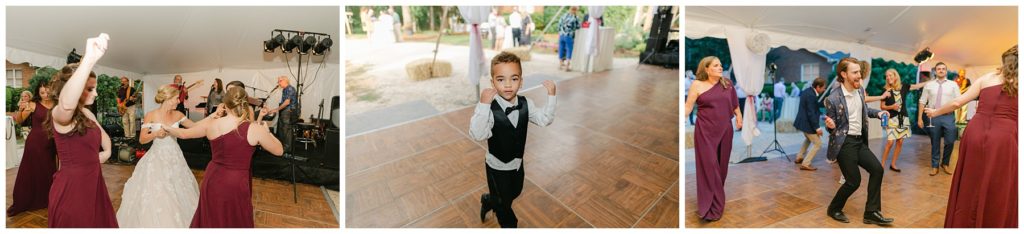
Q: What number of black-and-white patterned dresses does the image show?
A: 1